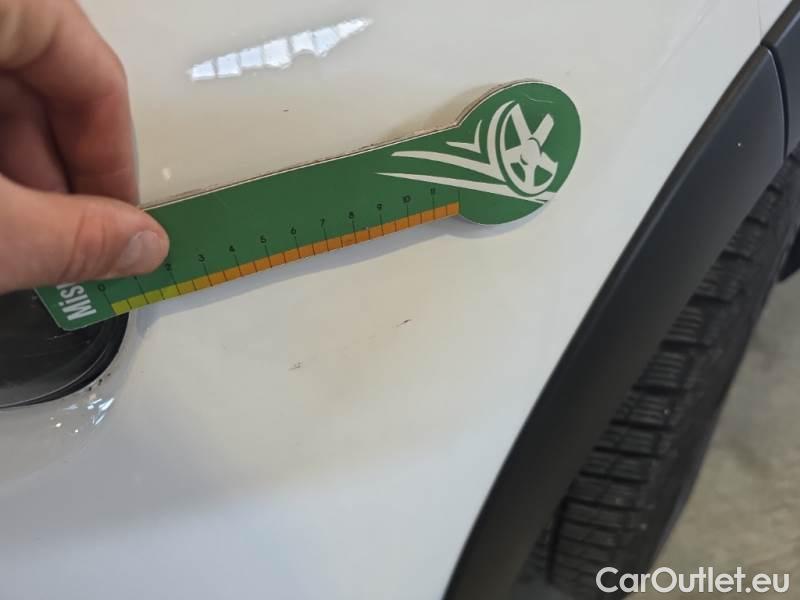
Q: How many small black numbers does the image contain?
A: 11